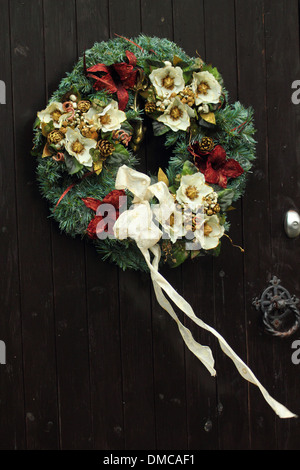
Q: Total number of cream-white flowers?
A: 9